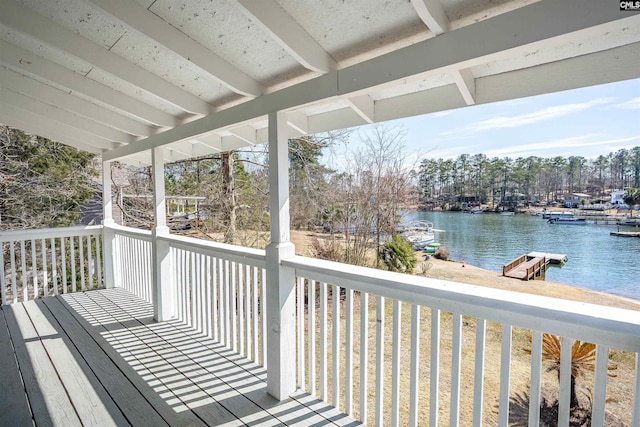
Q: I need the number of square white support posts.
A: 3